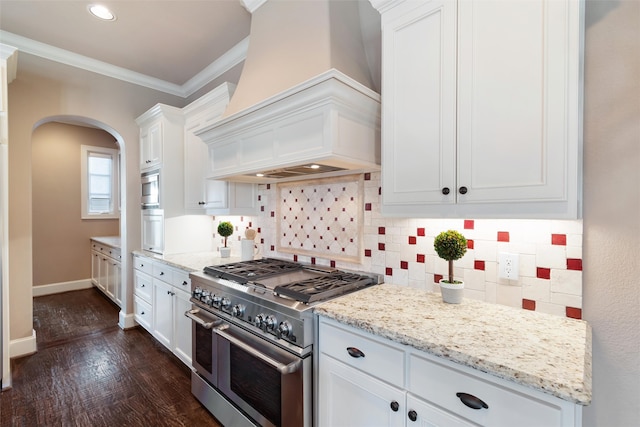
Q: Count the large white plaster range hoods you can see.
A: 1